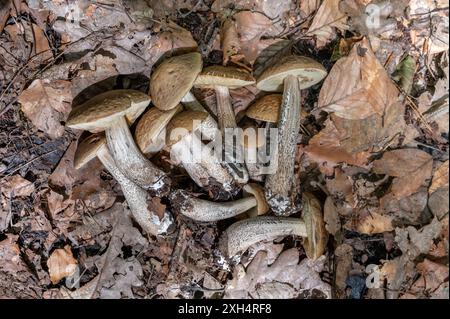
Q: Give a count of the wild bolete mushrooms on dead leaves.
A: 11